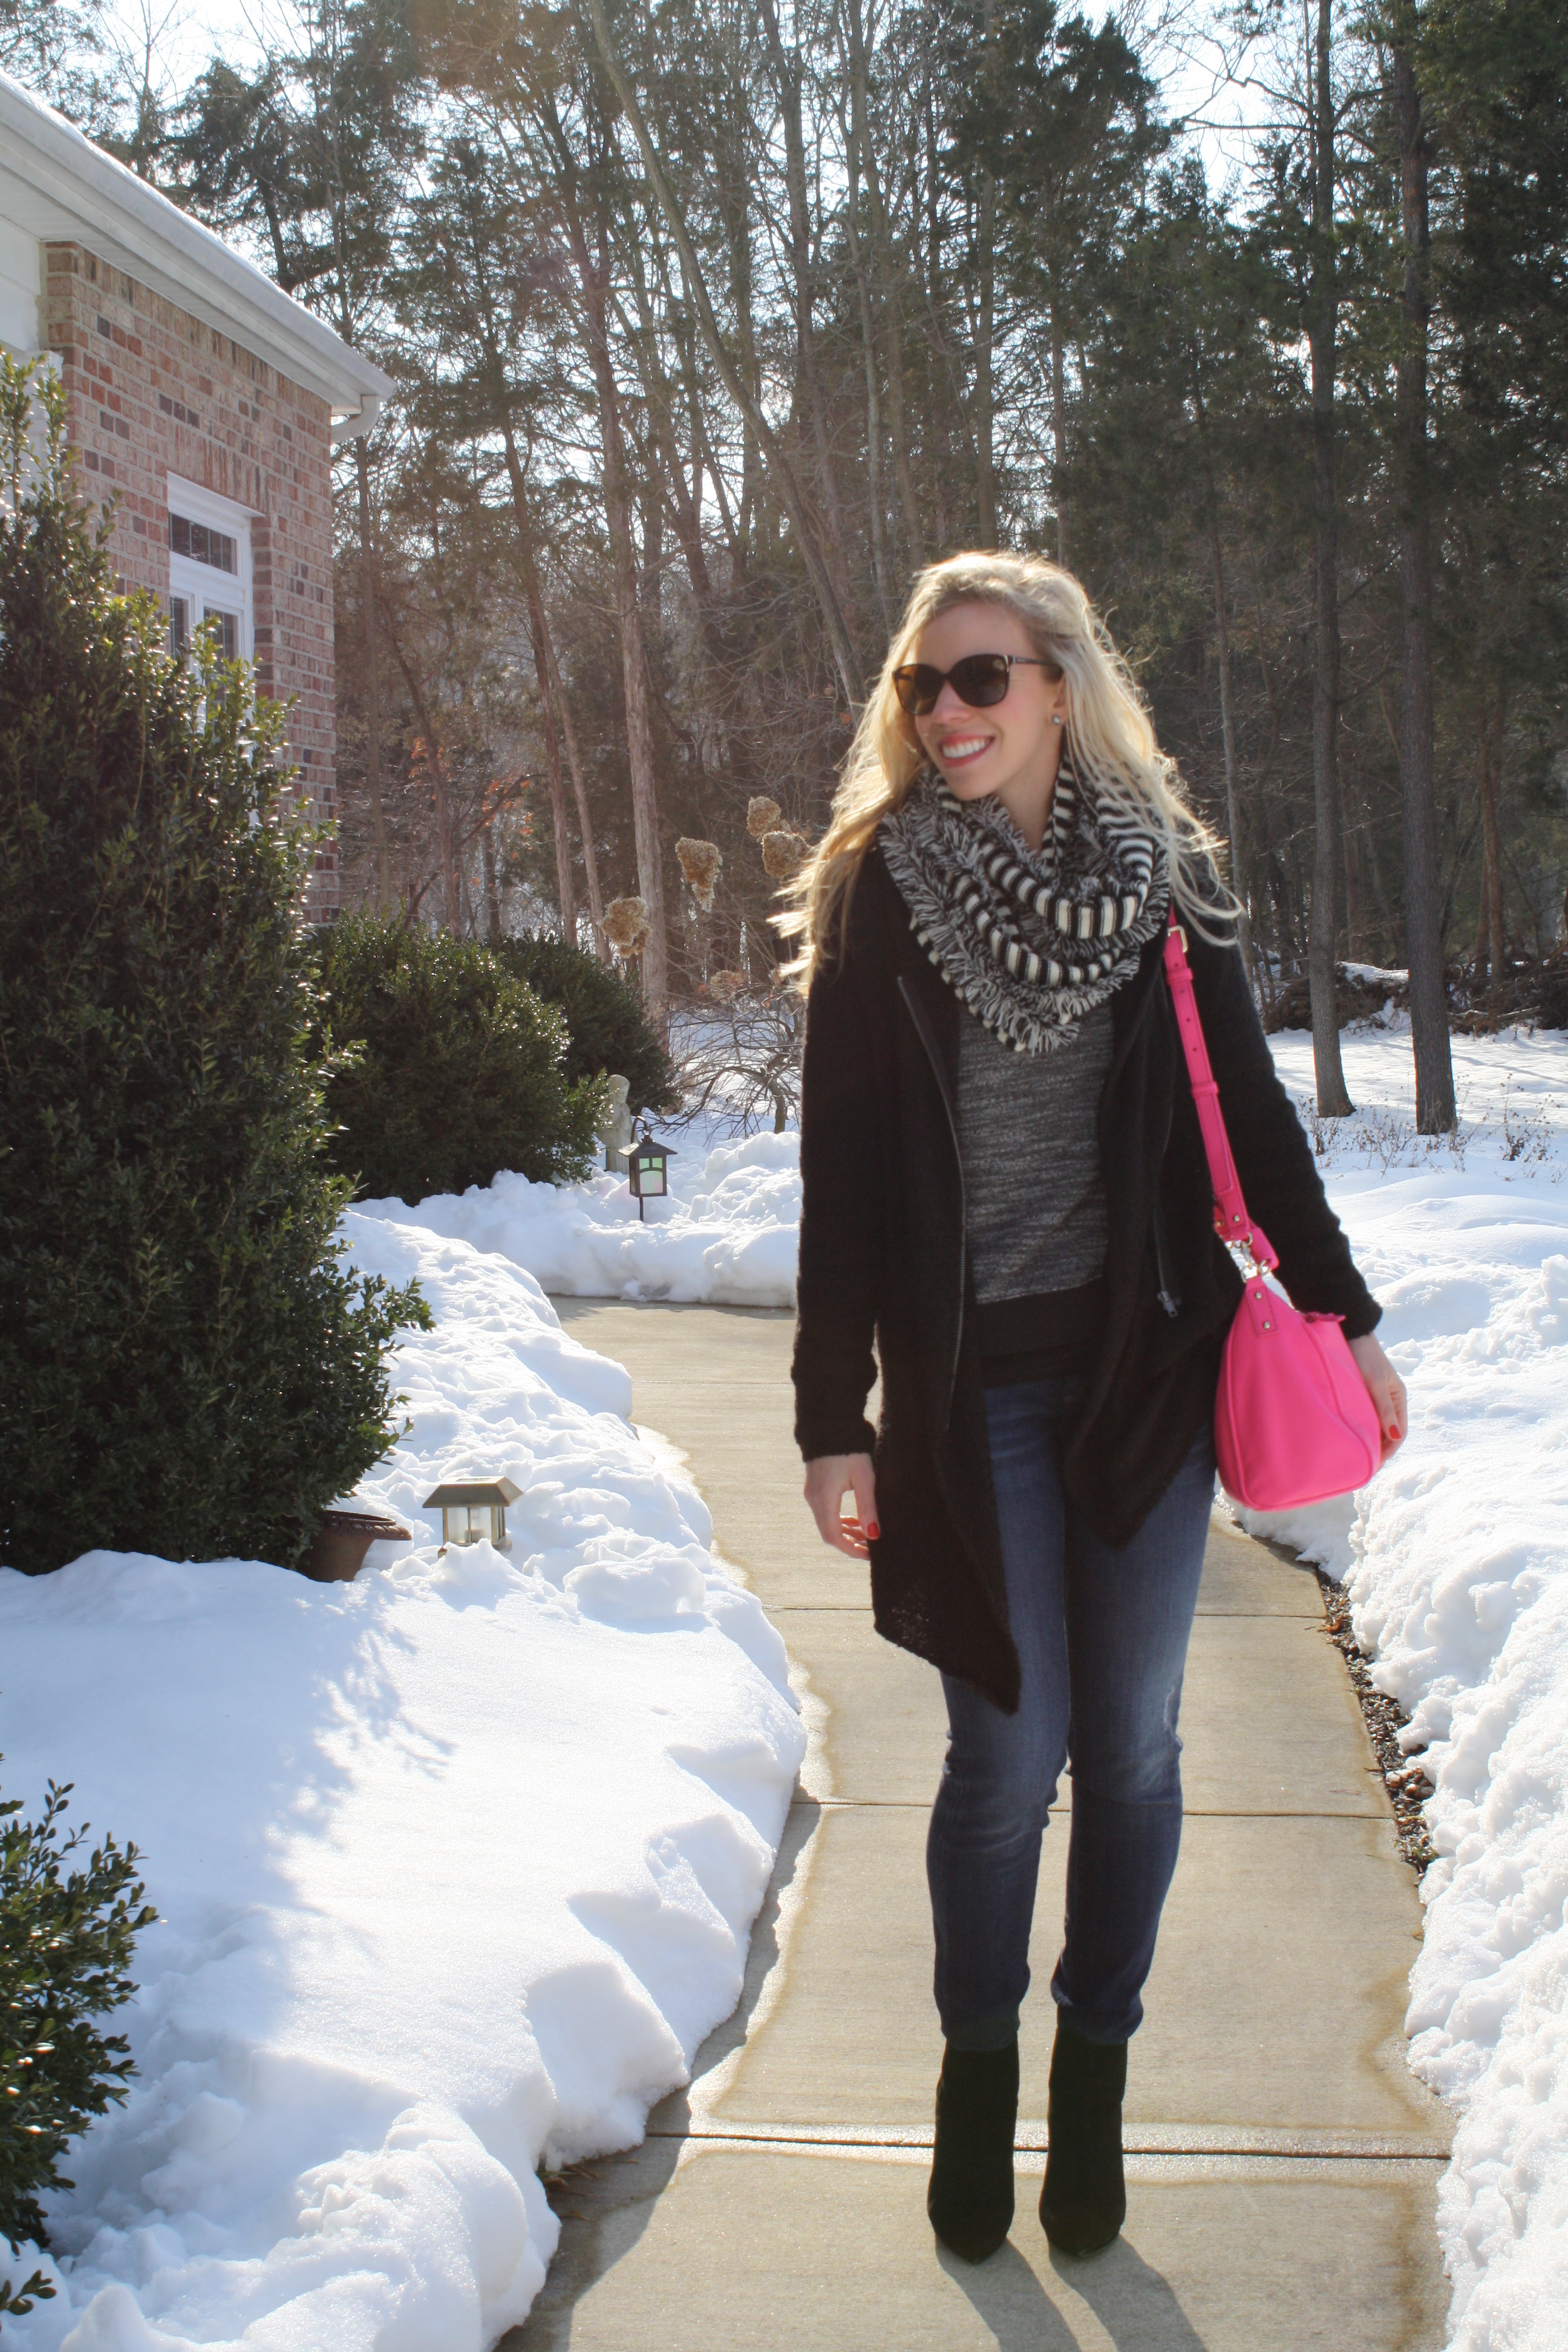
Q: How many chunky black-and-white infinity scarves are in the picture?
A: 1